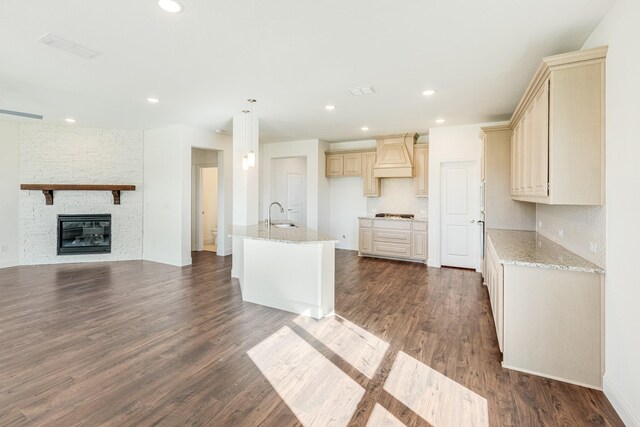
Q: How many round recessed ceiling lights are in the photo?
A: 7